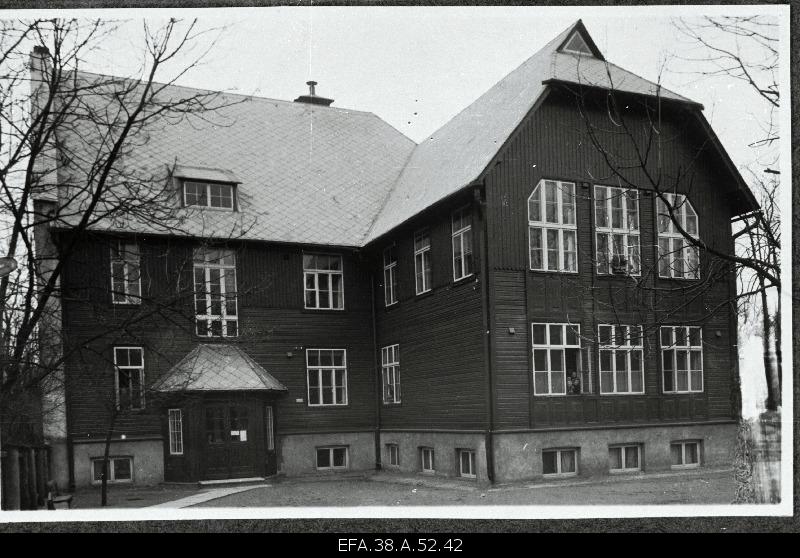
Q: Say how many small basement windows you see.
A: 8